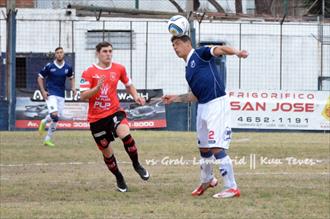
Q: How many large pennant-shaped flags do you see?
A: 0